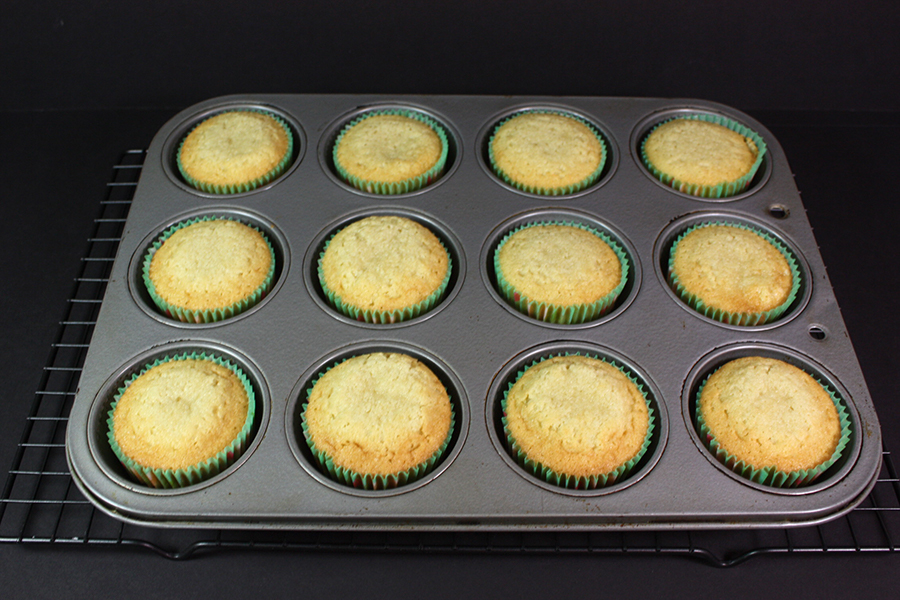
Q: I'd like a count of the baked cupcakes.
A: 12